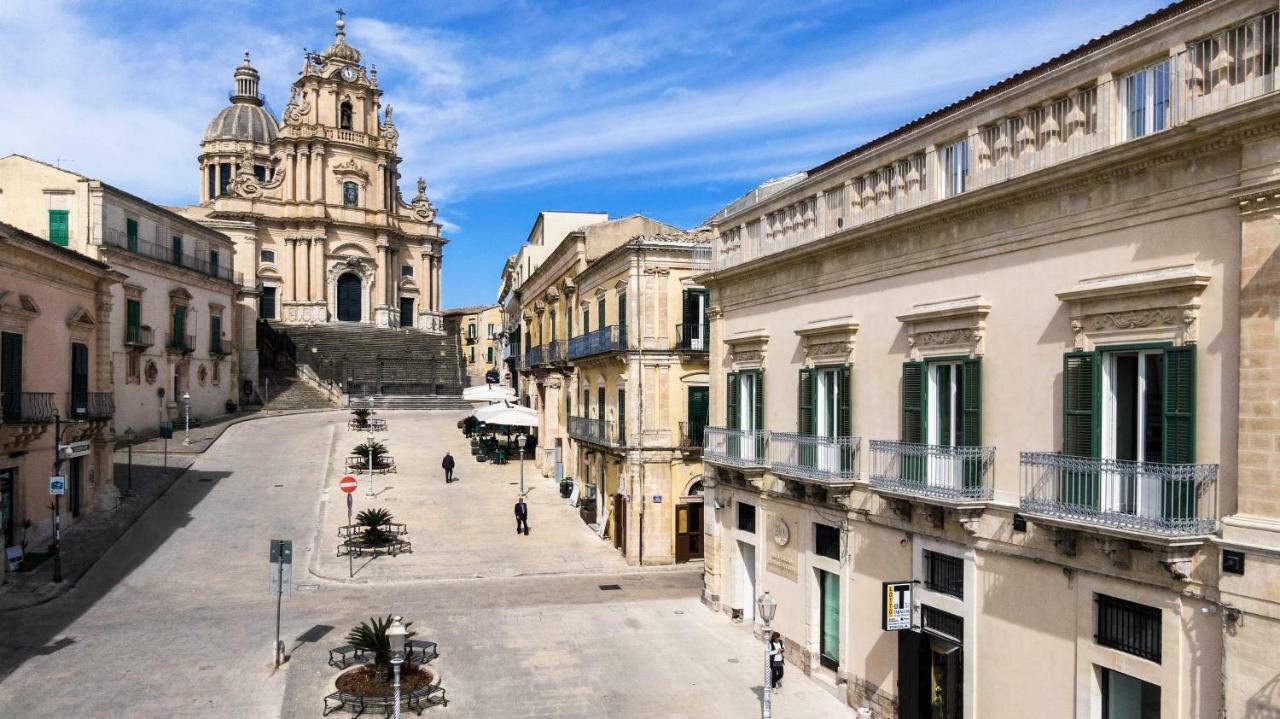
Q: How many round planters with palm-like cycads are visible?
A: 4